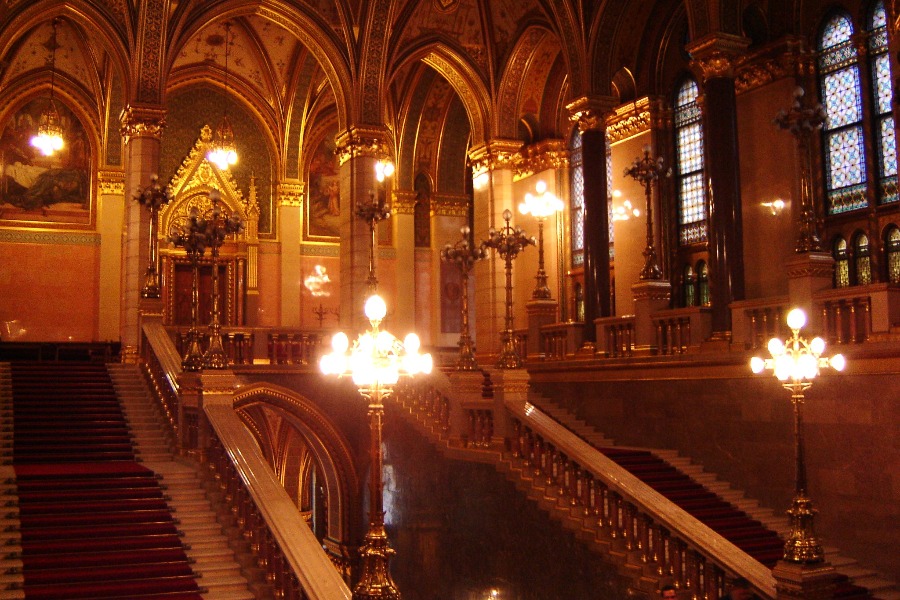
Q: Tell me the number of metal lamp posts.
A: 11